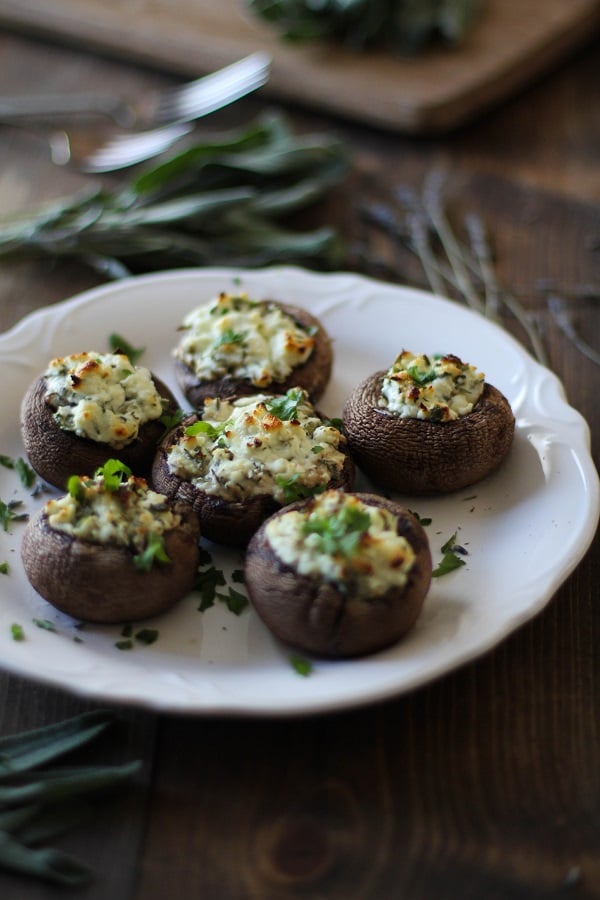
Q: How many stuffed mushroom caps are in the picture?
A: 6